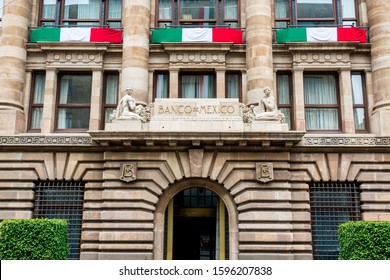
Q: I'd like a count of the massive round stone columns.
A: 4